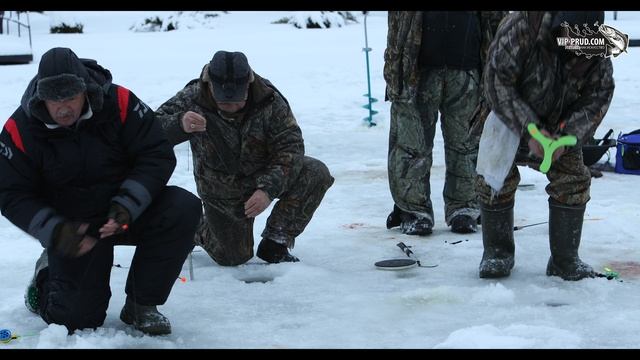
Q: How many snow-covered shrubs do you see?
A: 3